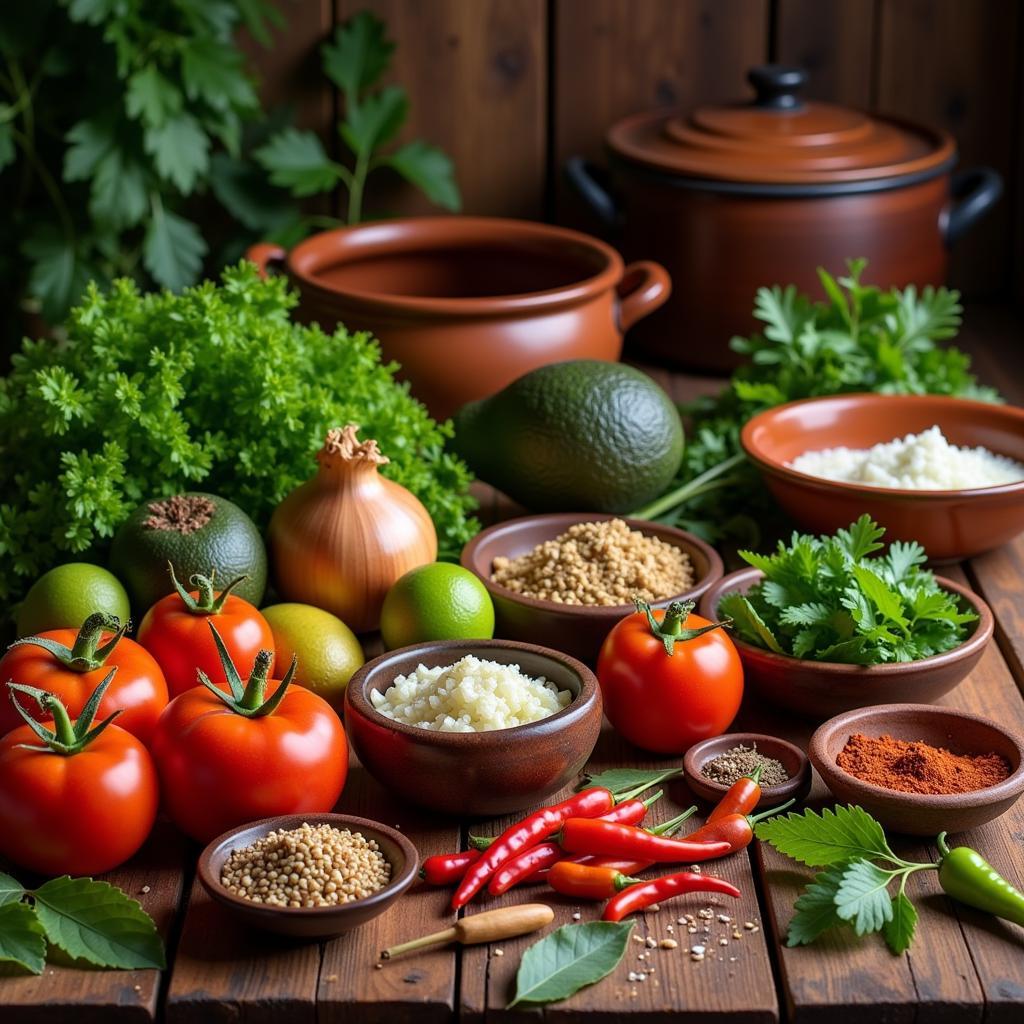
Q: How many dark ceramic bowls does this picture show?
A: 6